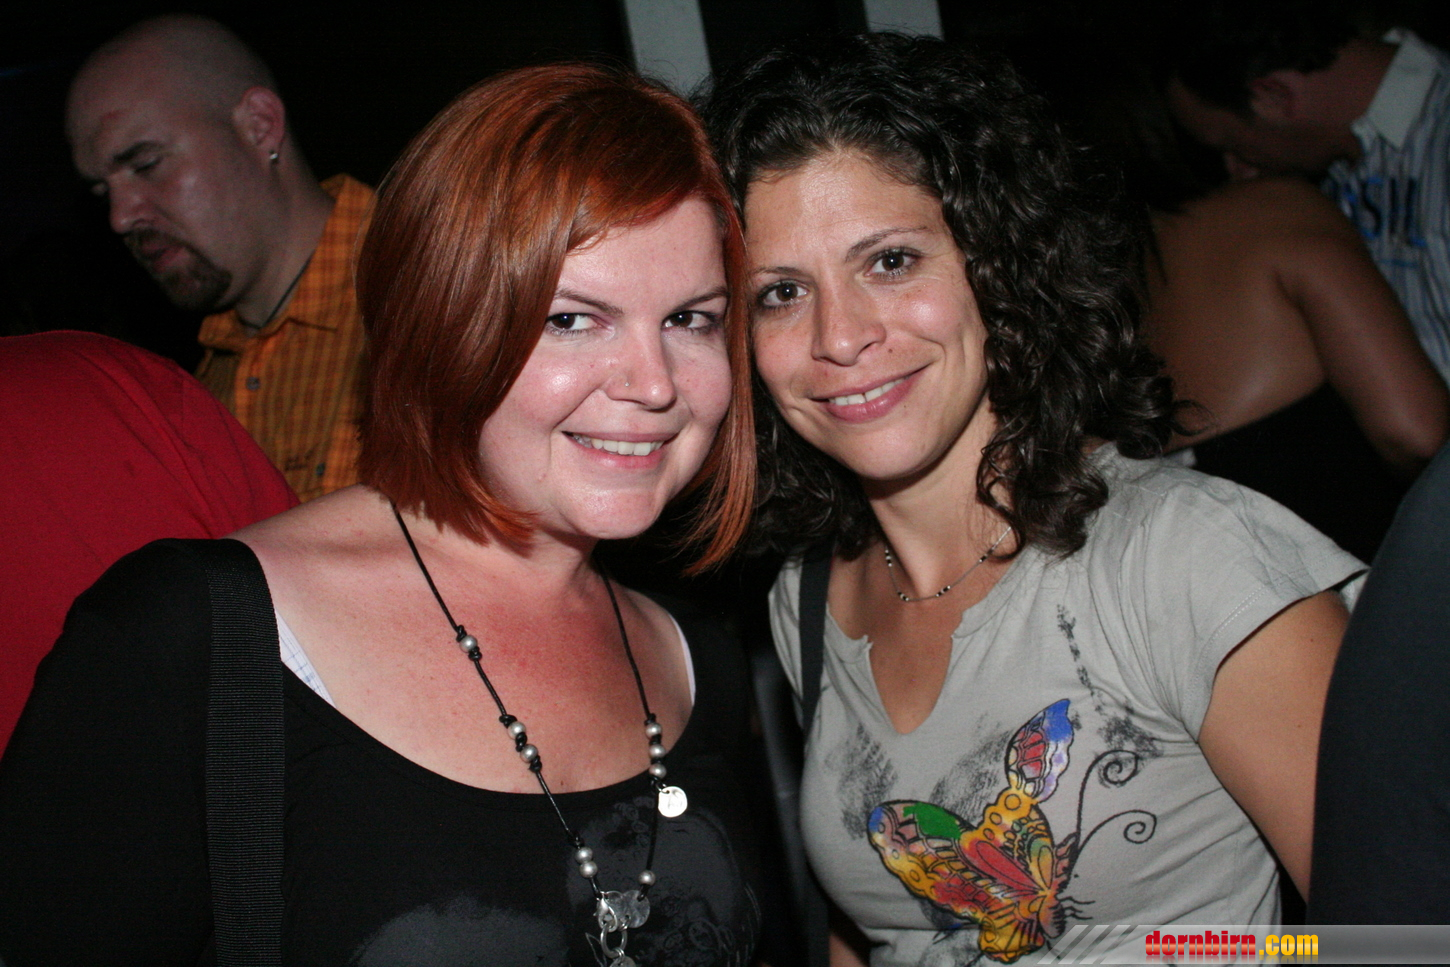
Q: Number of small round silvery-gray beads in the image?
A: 9